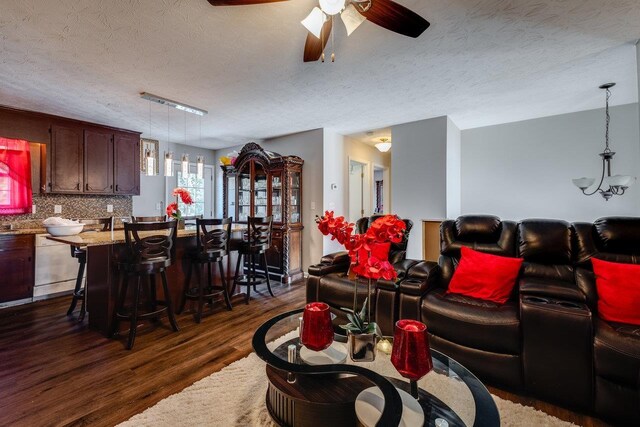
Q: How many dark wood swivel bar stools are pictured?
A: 6